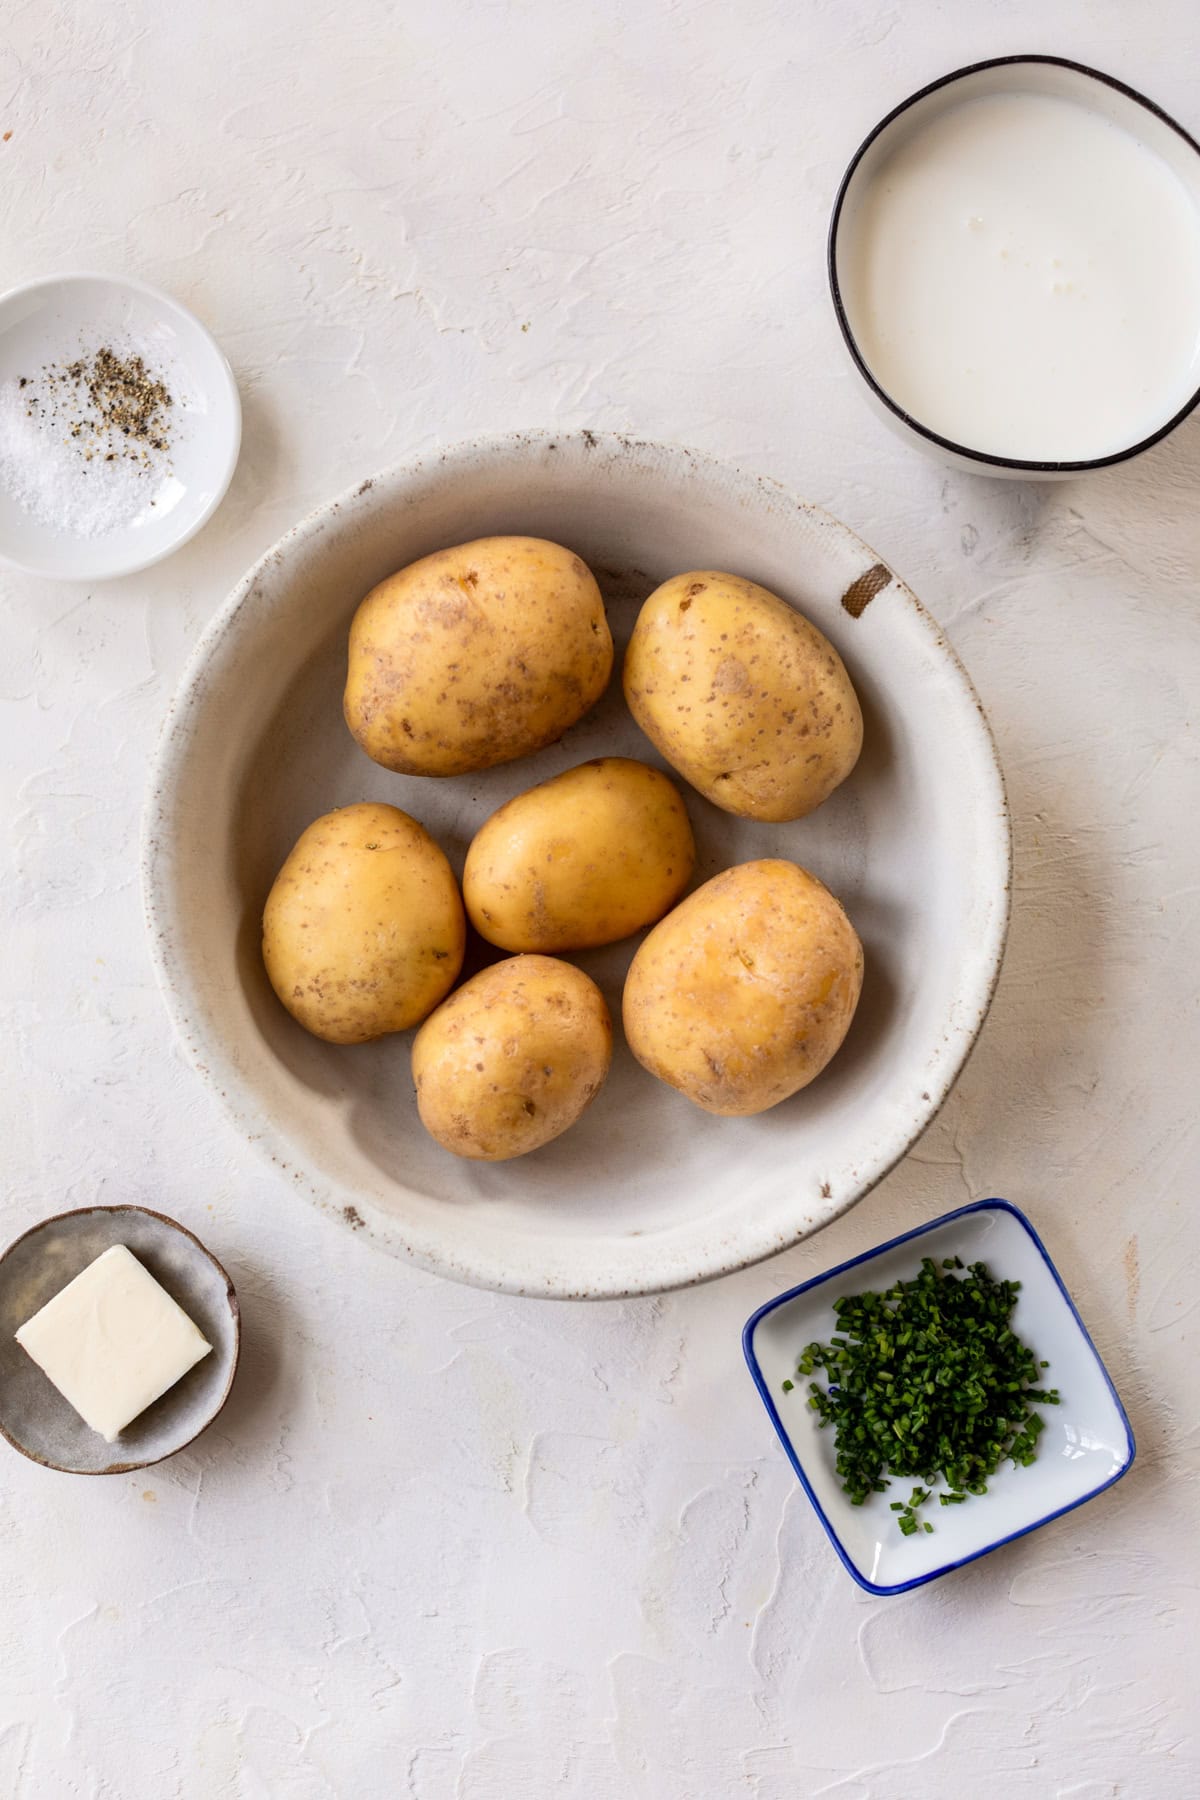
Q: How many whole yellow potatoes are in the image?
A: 6